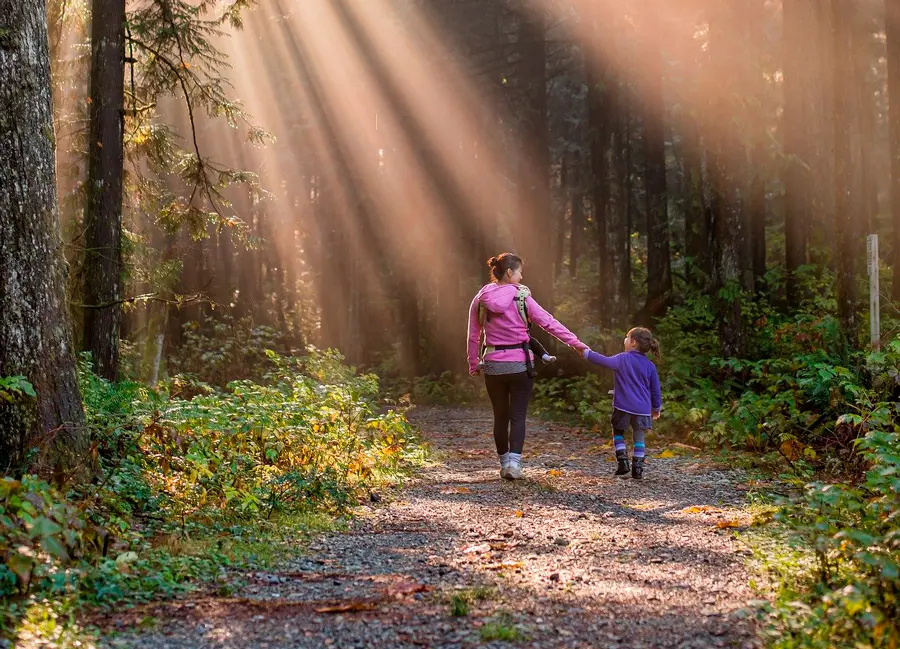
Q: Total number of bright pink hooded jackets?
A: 1